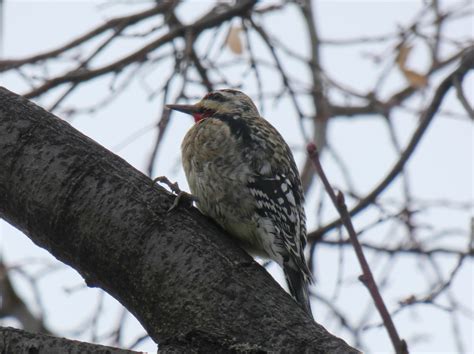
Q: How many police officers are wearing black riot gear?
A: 0